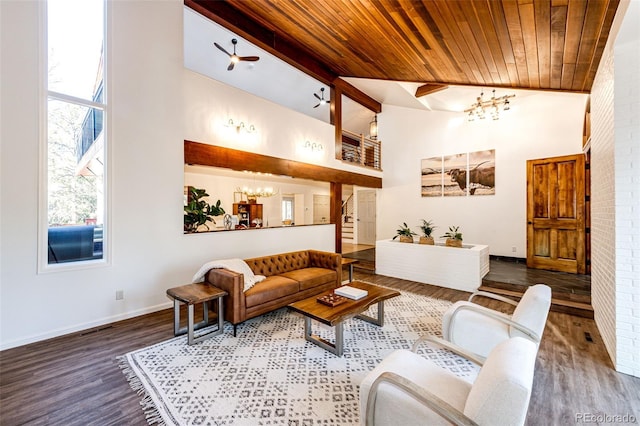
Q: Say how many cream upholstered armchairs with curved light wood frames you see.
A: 2